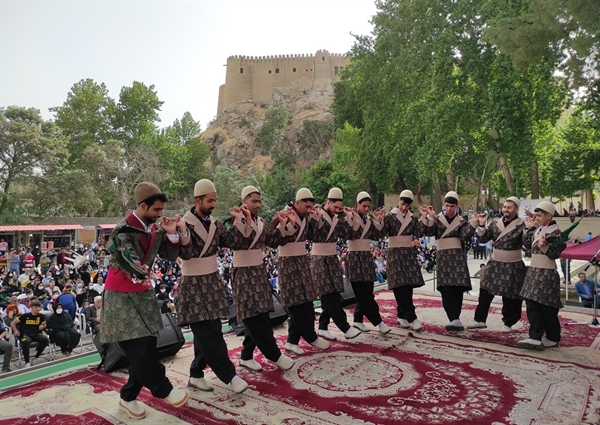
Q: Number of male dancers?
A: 10